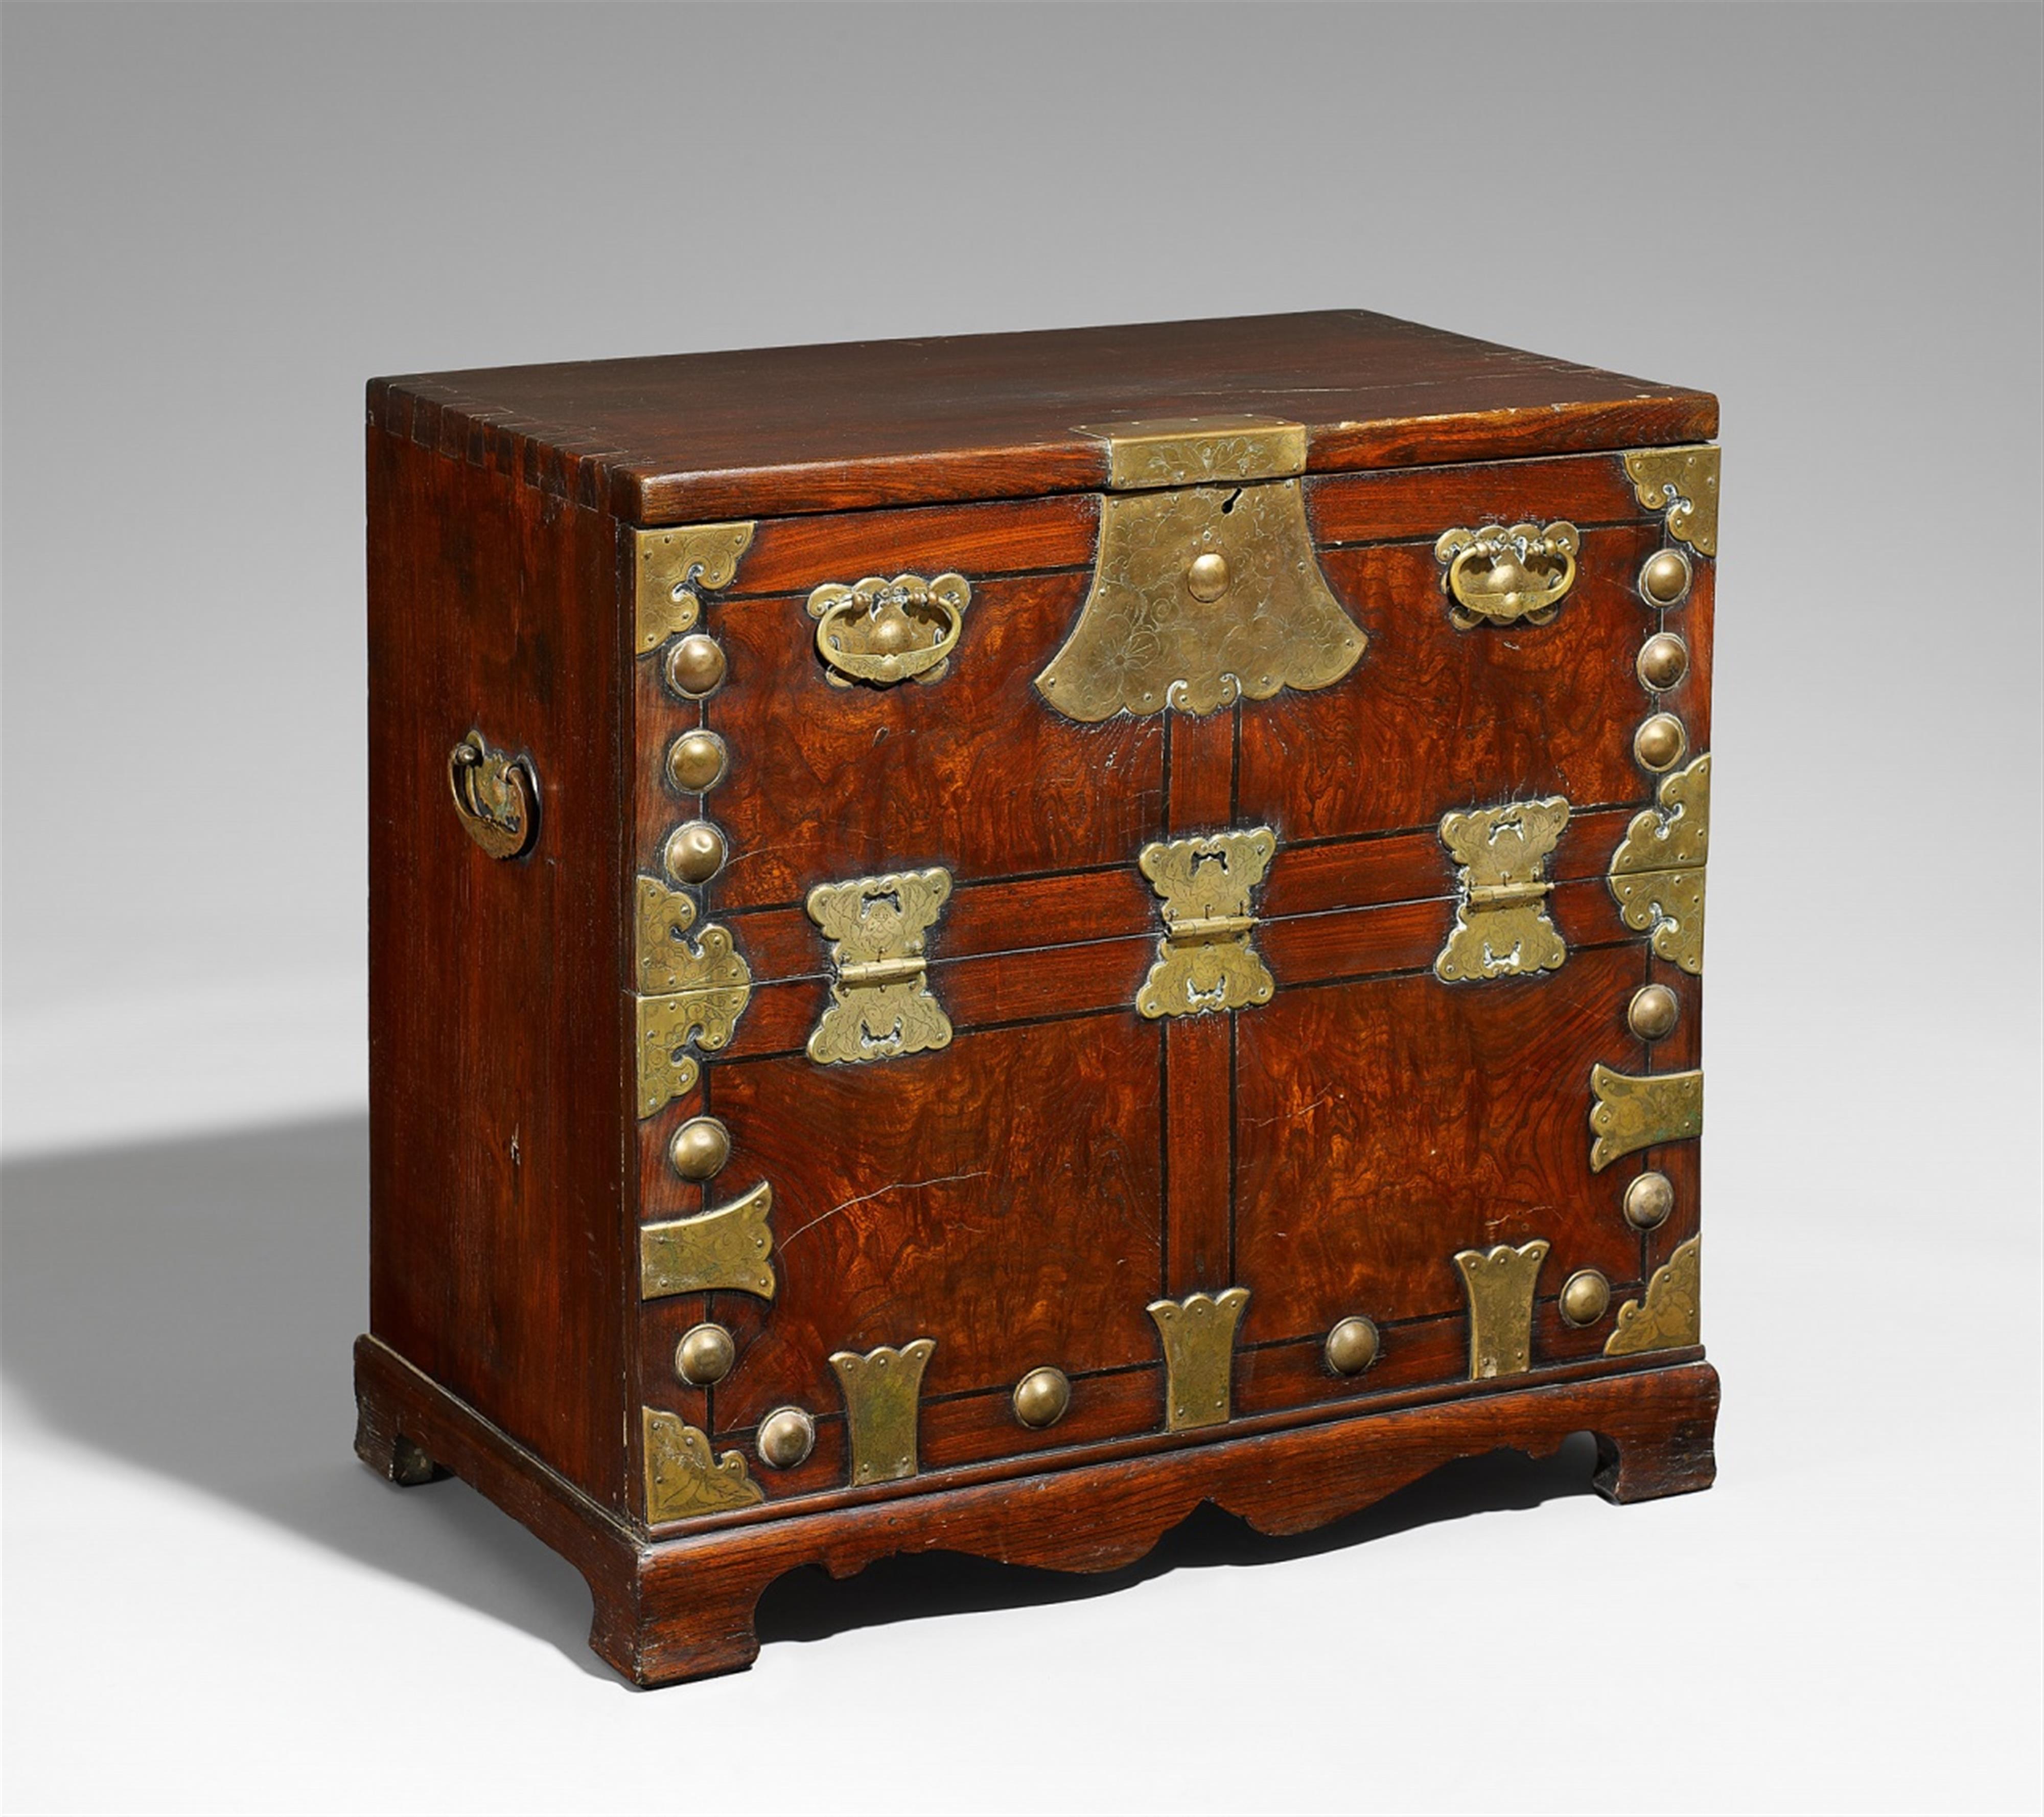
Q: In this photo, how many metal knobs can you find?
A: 15